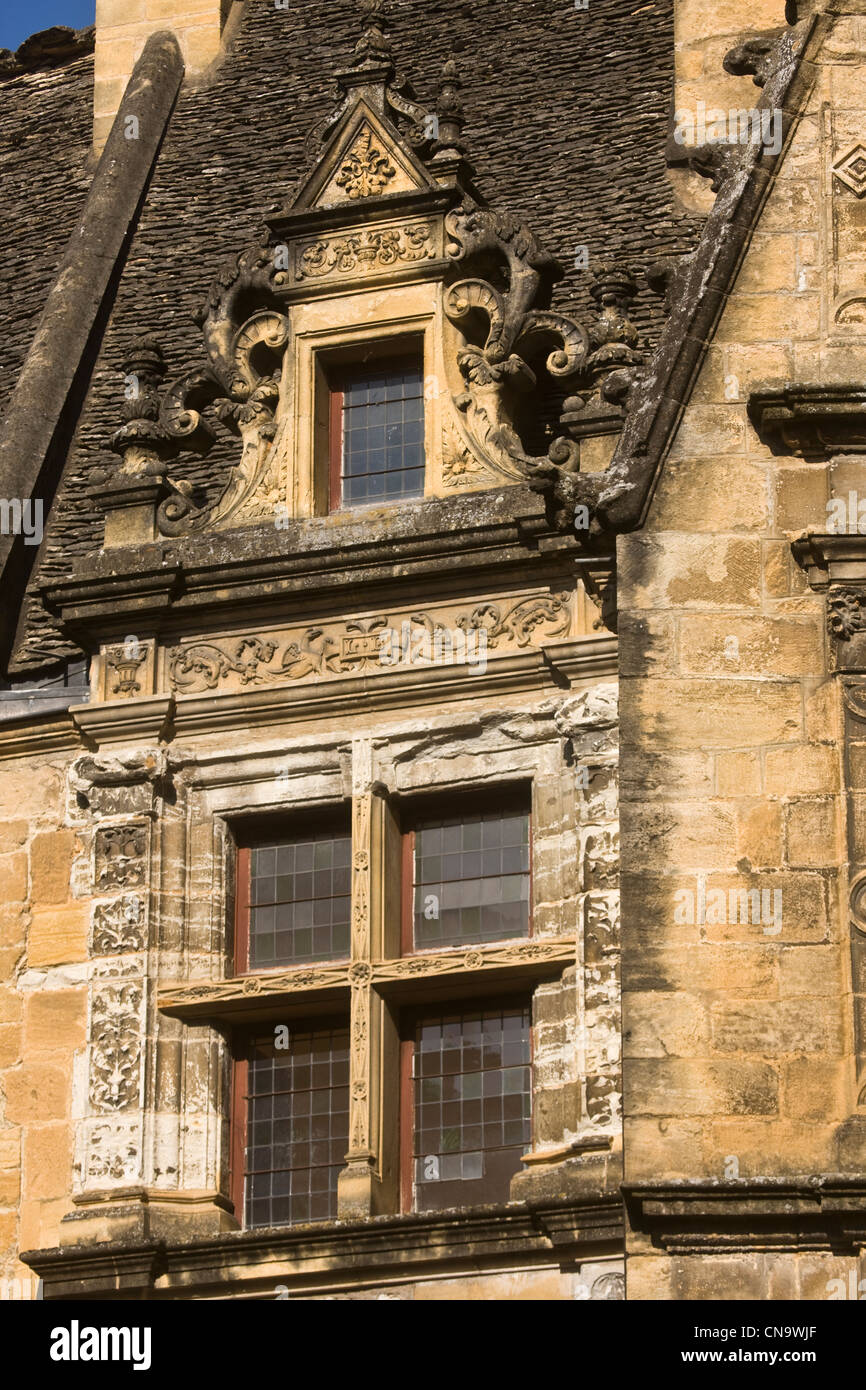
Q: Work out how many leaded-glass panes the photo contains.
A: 5